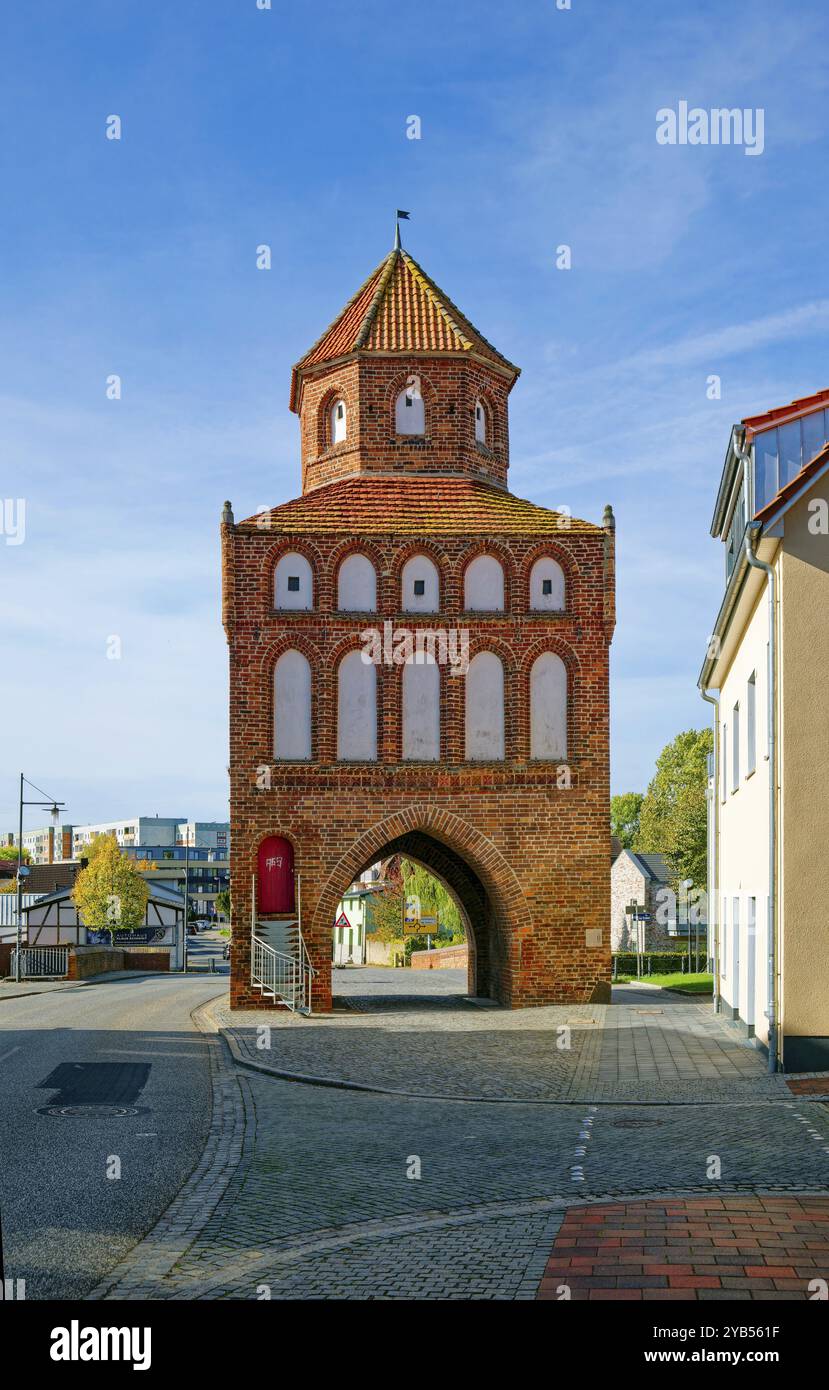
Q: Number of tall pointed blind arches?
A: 5